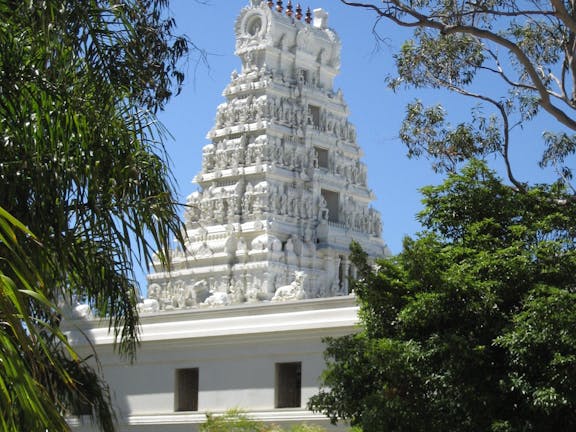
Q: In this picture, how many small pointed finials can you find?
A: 5